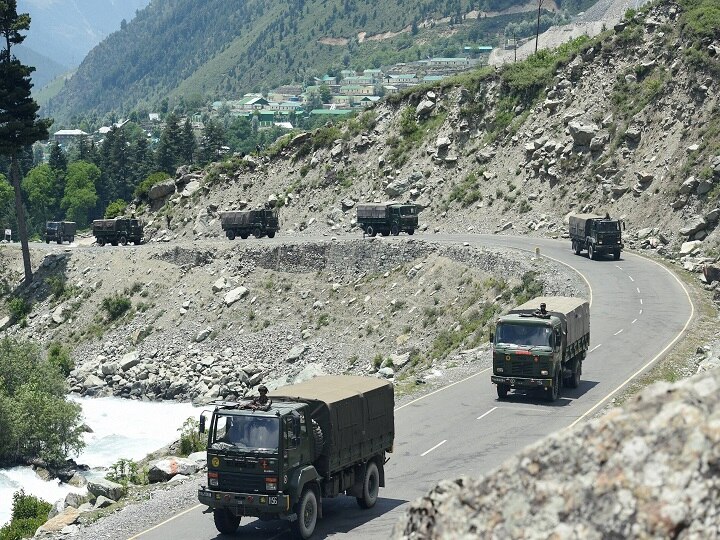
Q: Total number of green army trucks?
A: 7